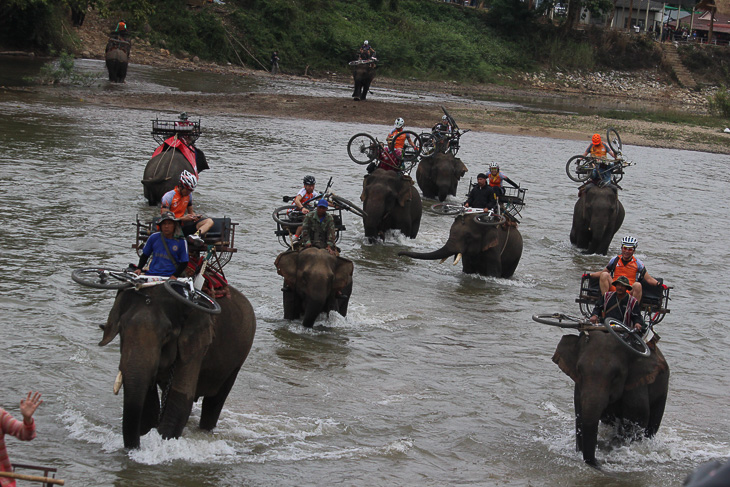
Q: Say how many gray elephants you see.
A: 10